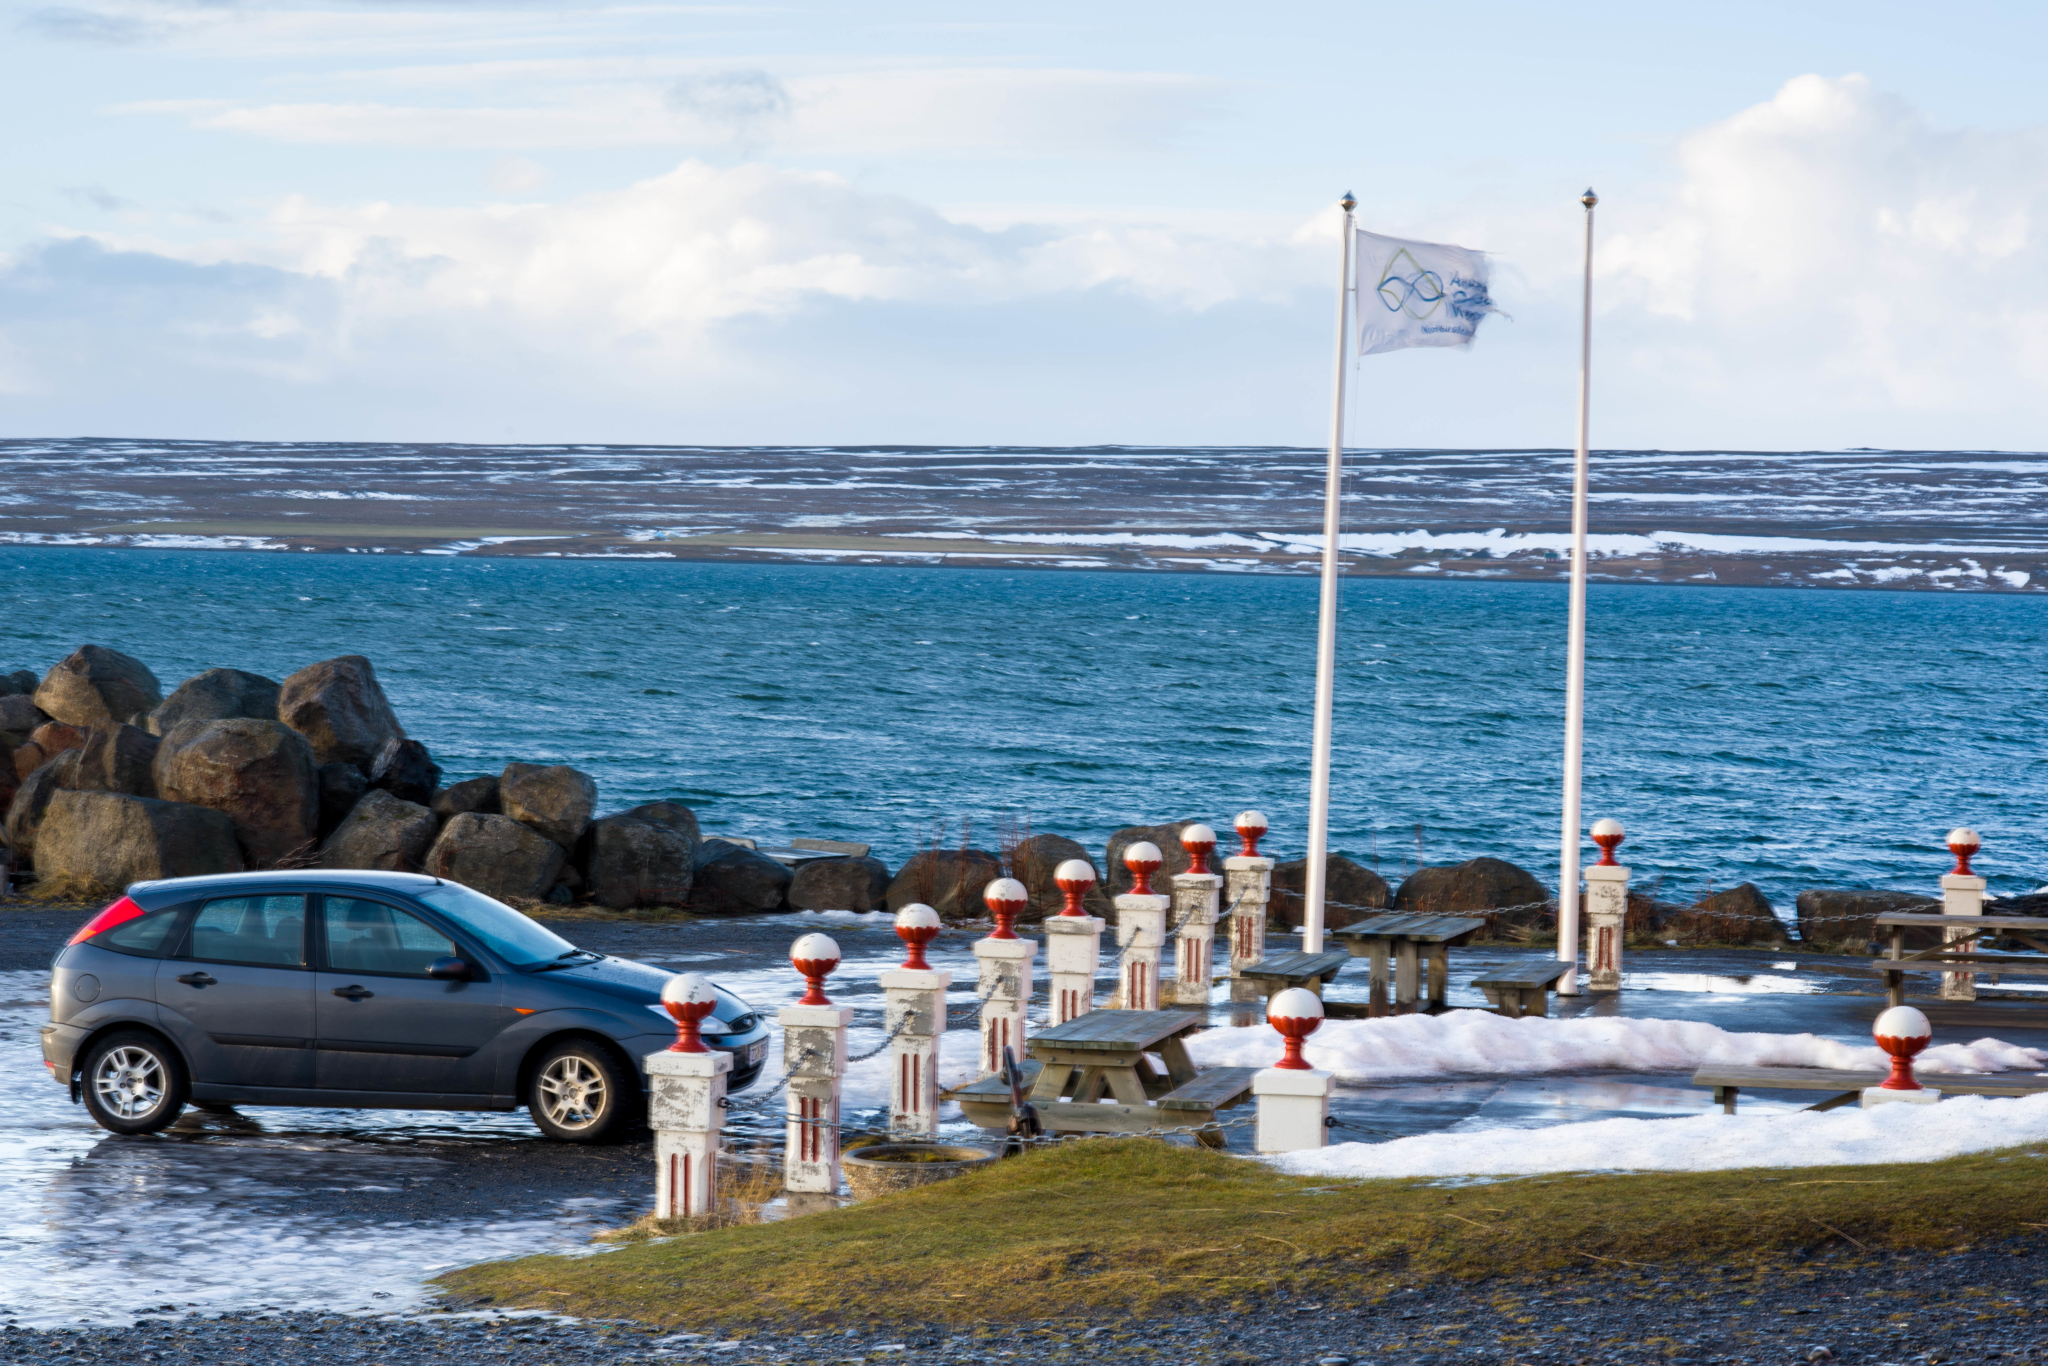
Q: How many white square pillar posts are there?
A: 12